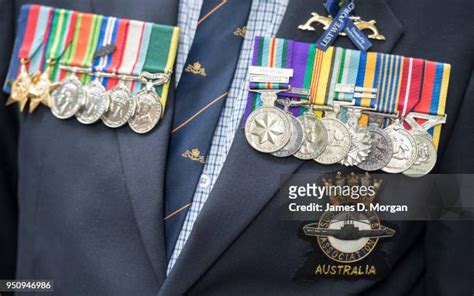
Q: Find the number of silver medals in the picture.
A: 12